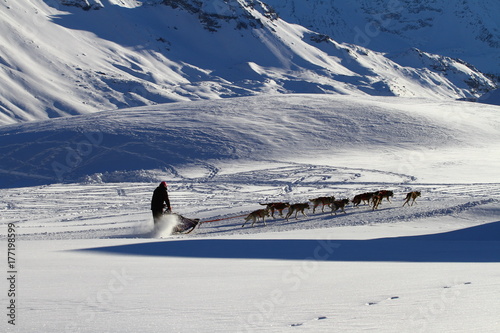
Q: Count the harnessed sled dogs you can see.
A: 9